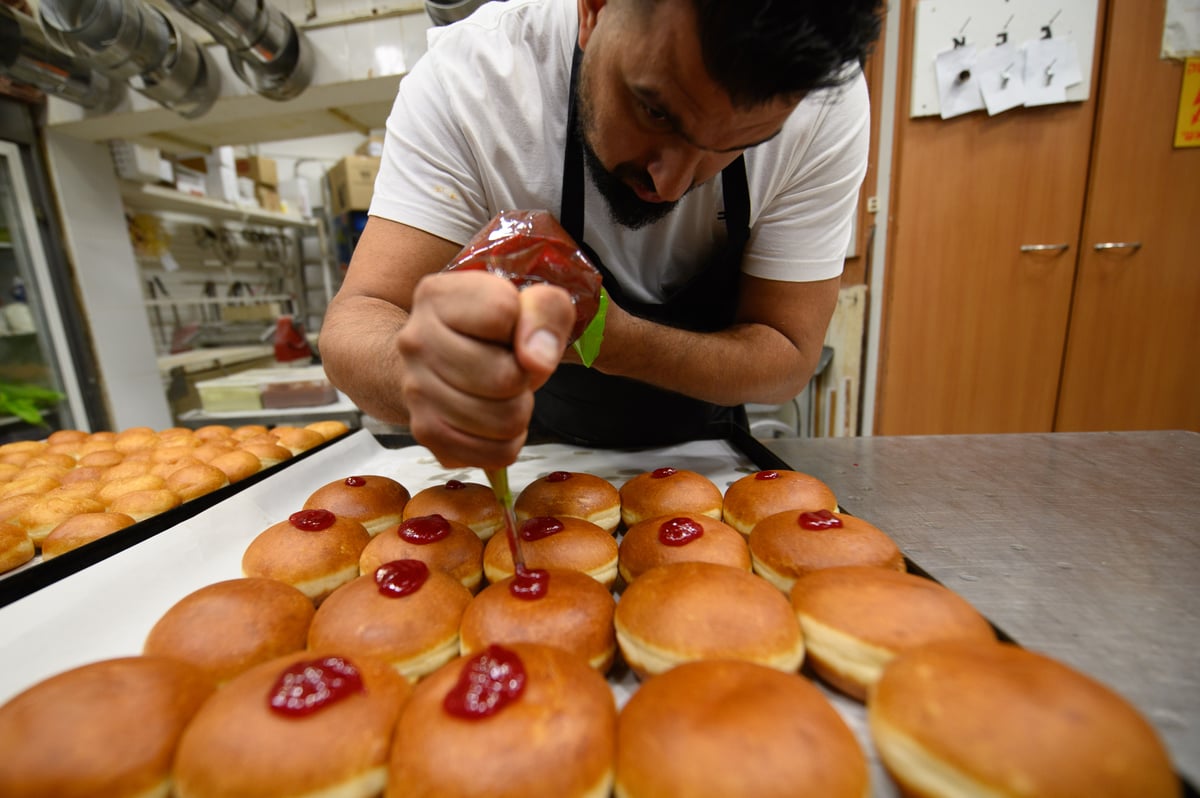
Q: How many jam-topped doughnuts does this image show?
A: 14